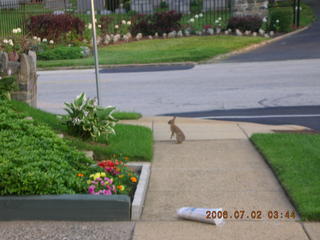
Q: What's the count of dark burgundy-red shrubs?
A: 3